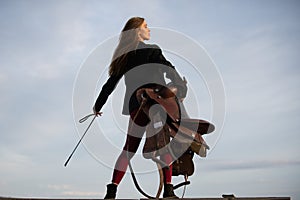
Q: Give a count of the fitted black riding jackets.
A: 1